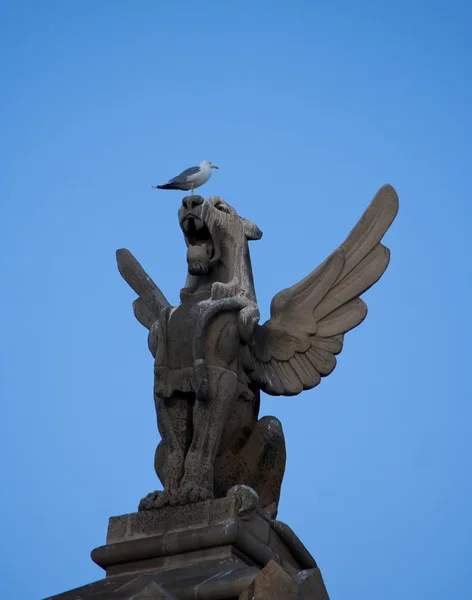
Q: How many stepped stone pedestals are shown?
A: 1